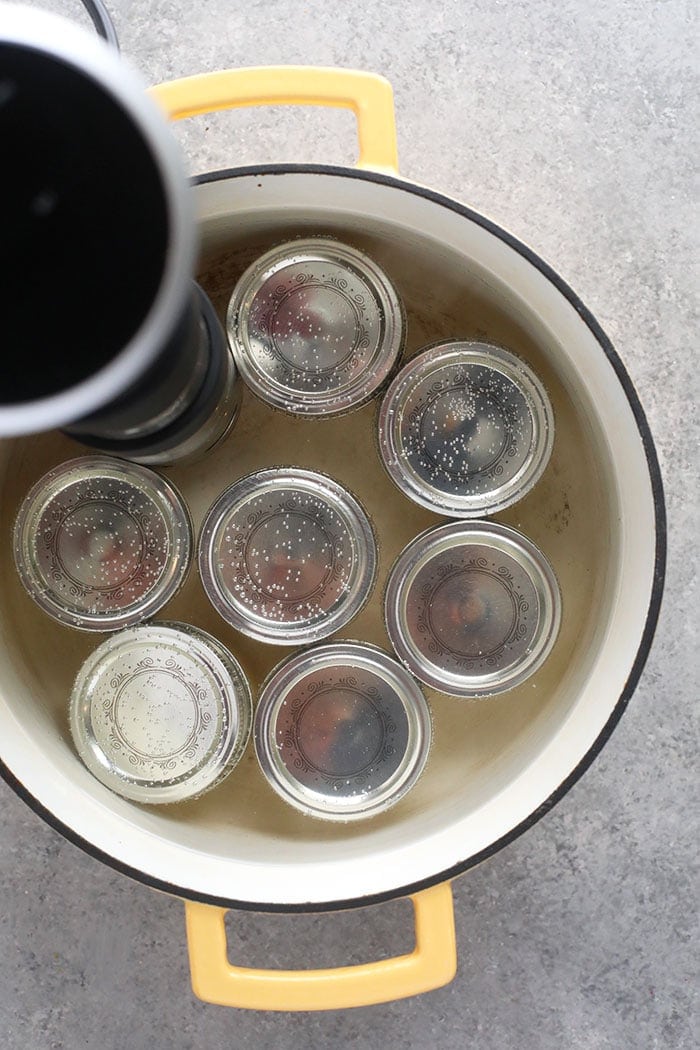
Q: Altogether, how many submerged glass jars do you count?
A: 7